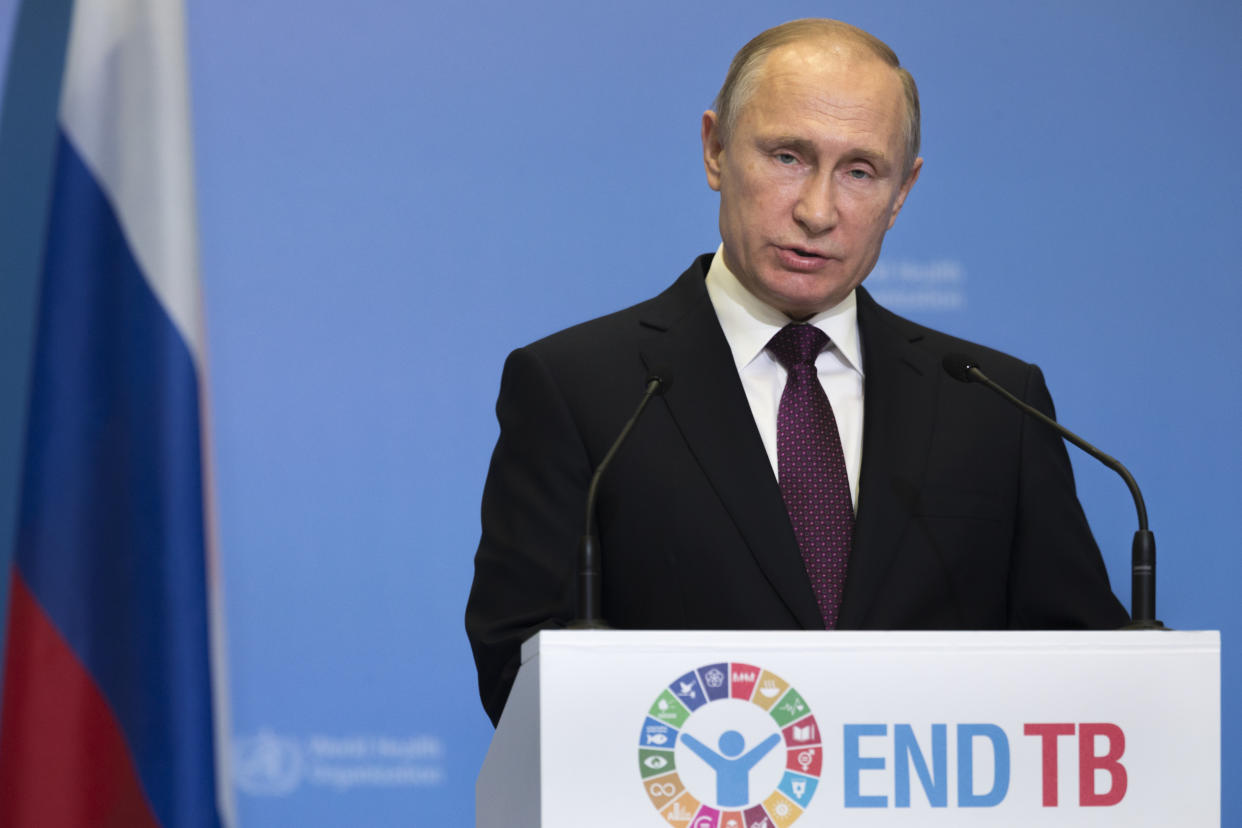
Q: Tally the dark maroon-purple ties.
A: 1